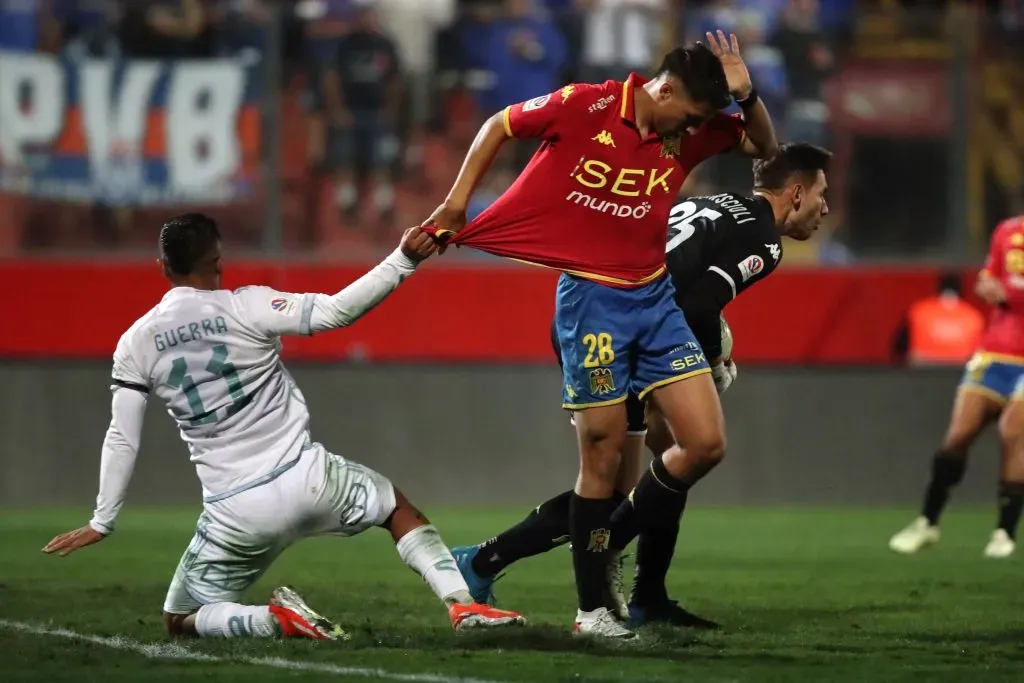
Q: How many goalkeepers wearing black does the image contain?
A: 1